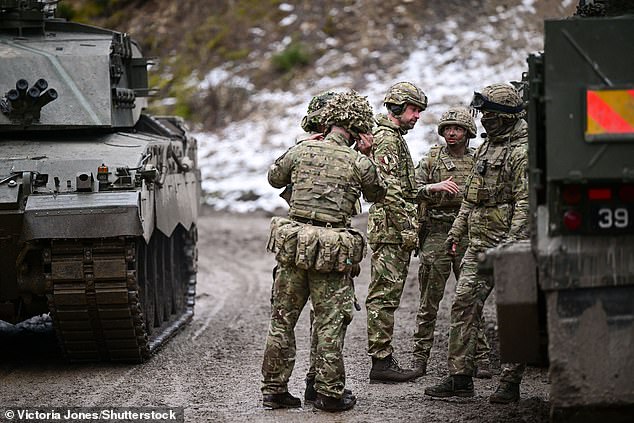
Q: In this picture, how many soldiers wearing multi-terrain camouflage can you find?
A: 5